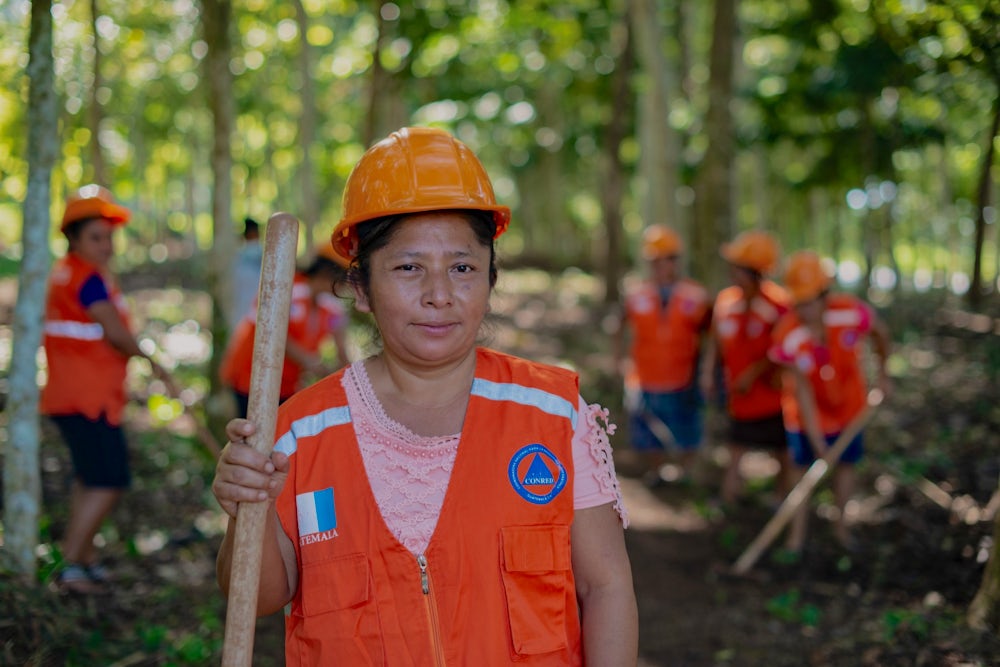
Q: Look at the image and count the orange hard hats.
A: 6